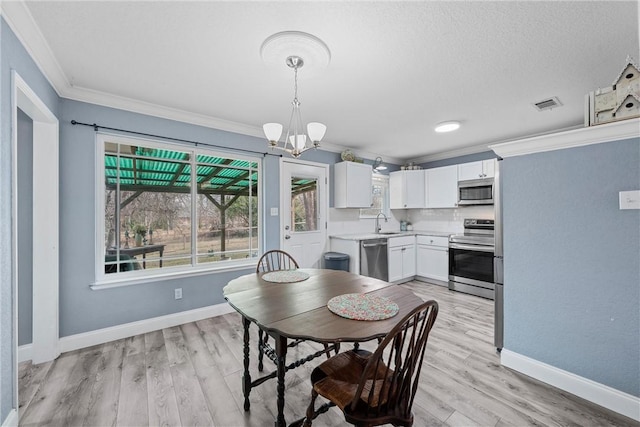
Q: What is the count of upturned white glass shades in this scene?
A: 3